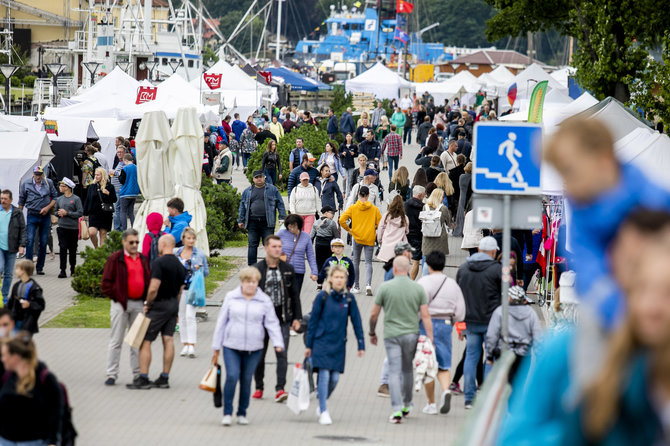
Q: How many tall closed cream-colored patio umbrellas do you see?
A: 2